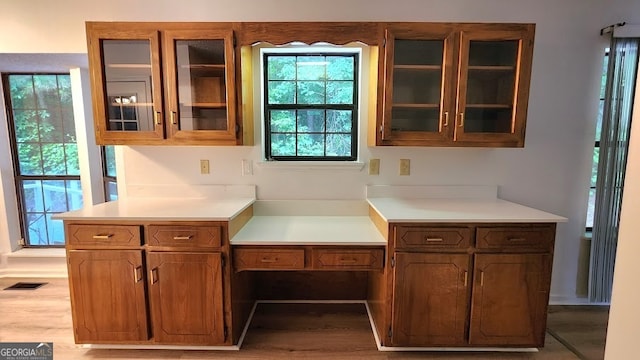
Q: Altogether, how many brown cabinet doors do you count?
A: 8